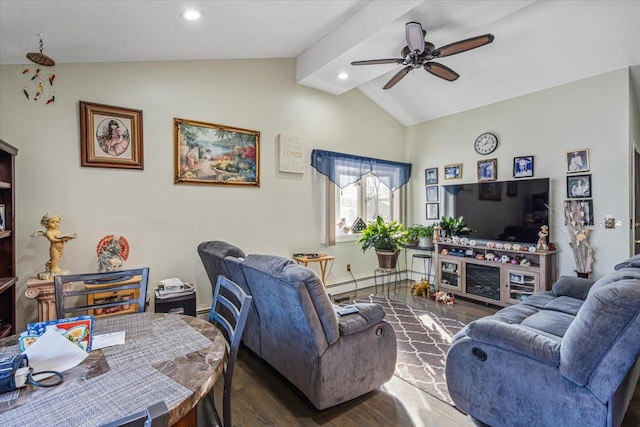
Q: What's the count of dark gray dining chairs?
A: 3